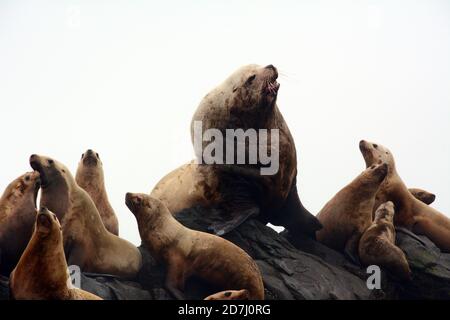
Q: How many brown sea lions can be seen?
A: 11